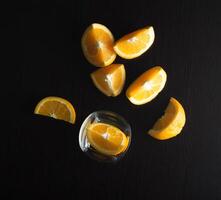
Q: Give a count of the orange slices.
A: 7